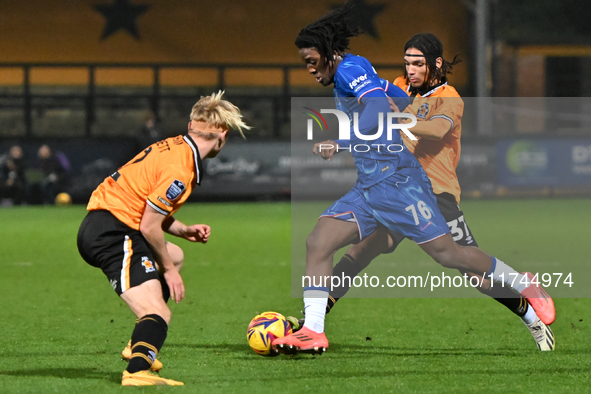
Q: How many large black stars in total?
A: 2